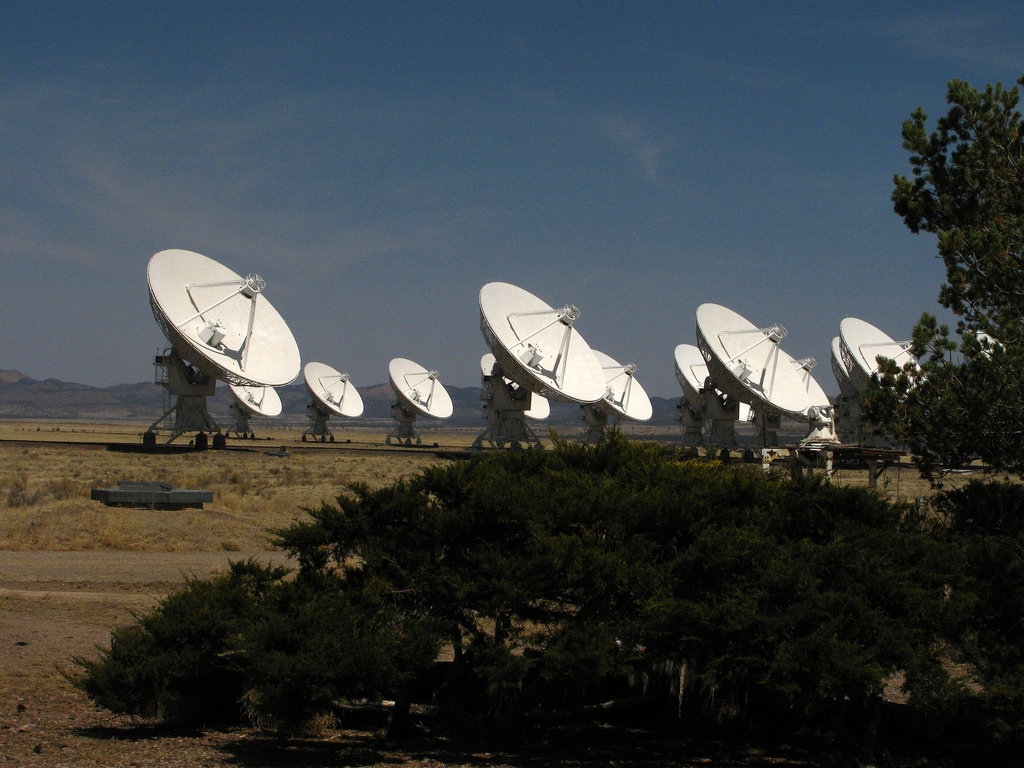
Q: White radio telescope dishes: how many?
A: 13